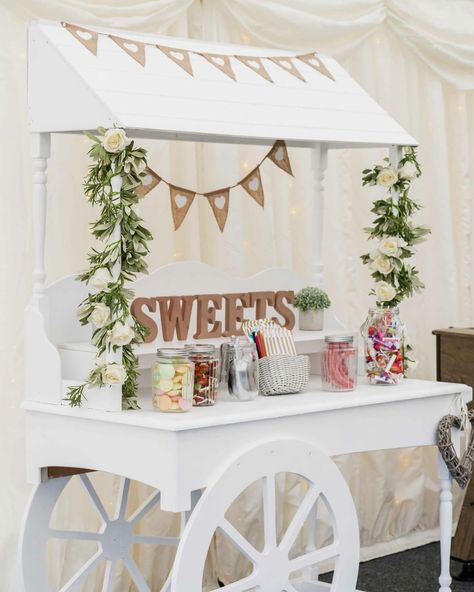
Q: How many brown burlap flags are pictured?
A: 12